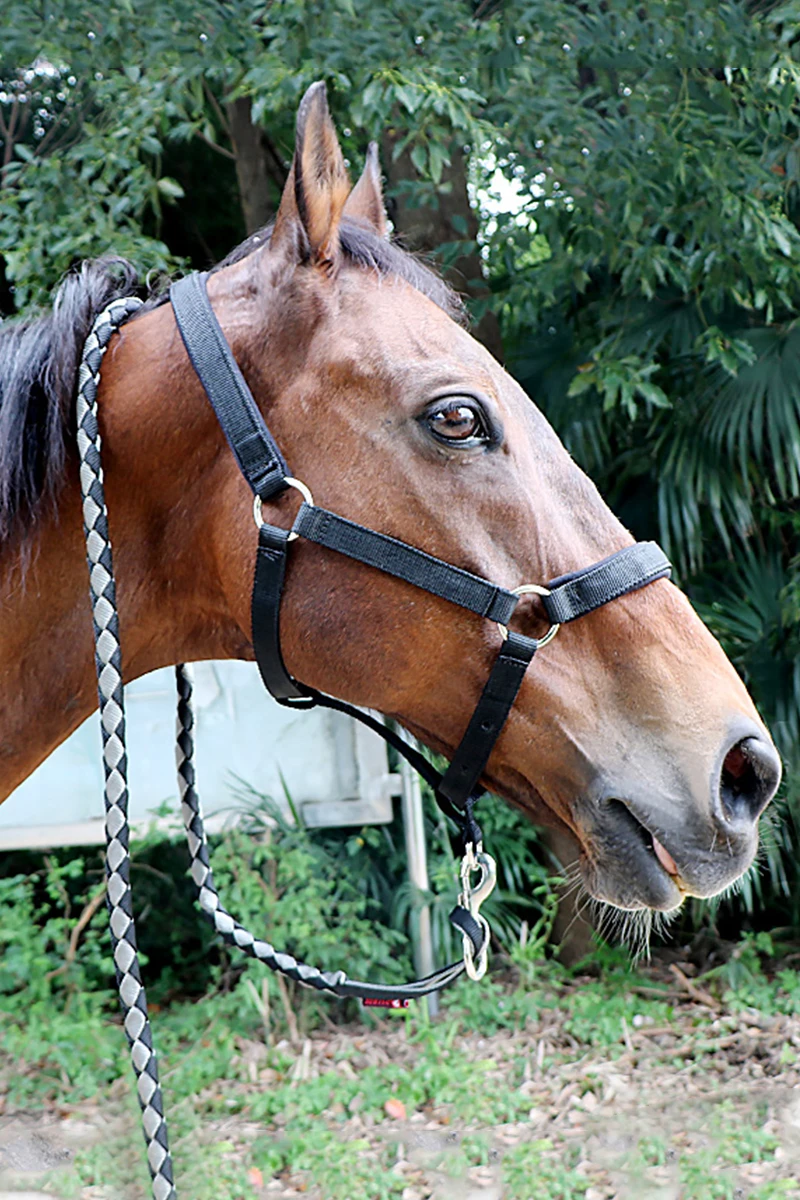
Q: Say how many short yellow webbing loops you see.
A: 0